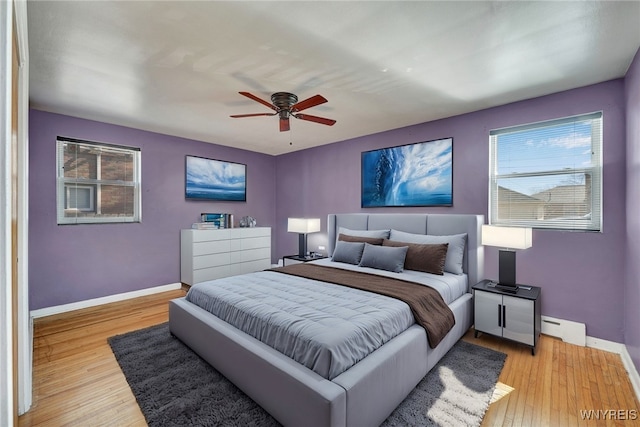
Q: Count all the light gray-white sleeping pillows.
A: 2